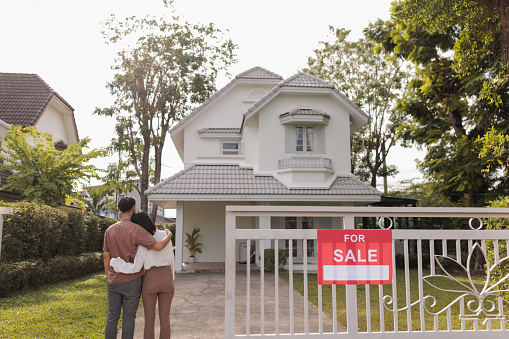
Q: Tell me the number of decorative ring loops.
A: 2